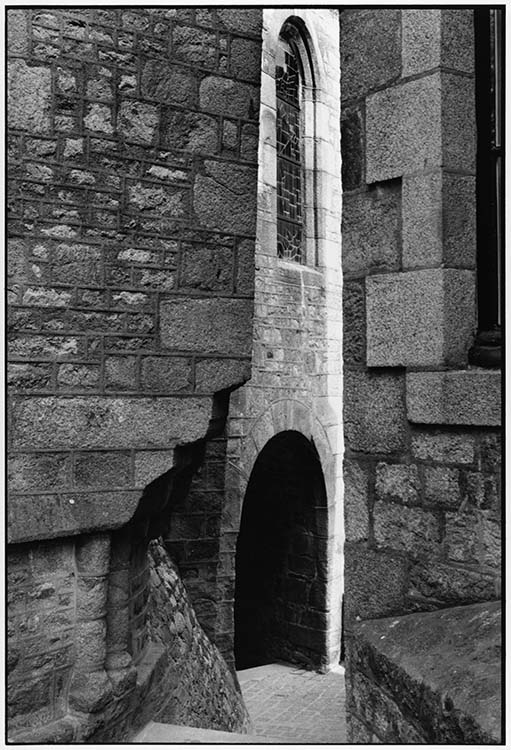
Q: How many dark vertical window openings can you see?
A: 2